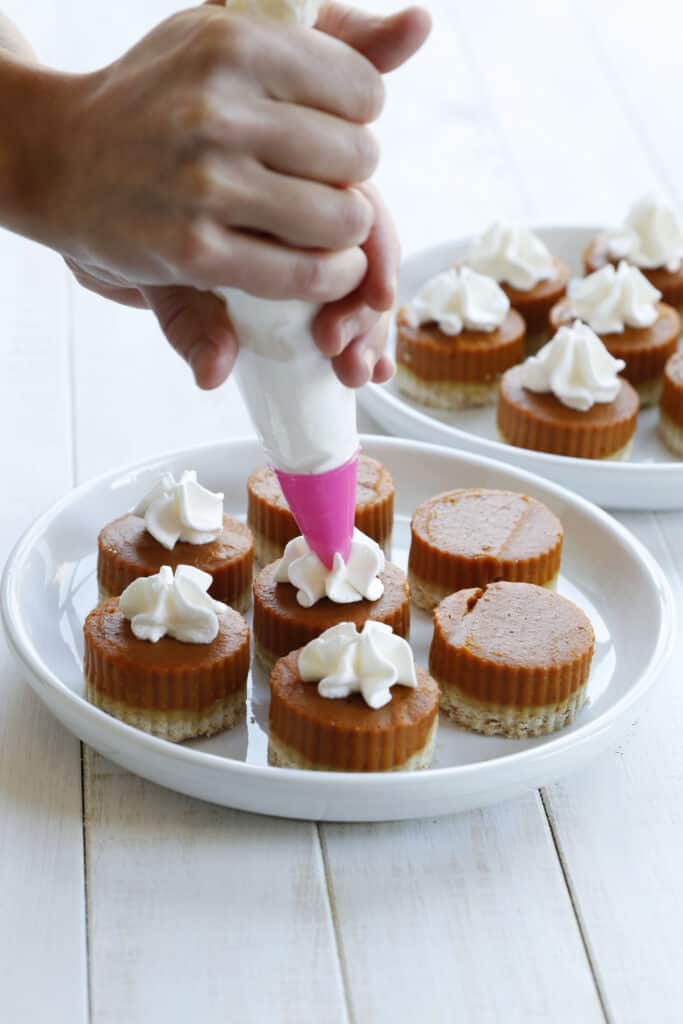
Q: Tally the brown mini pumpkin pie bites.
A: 13